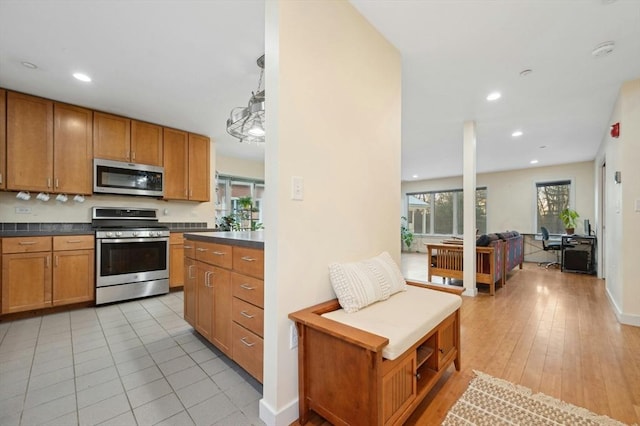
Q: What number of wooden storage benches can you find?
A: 1